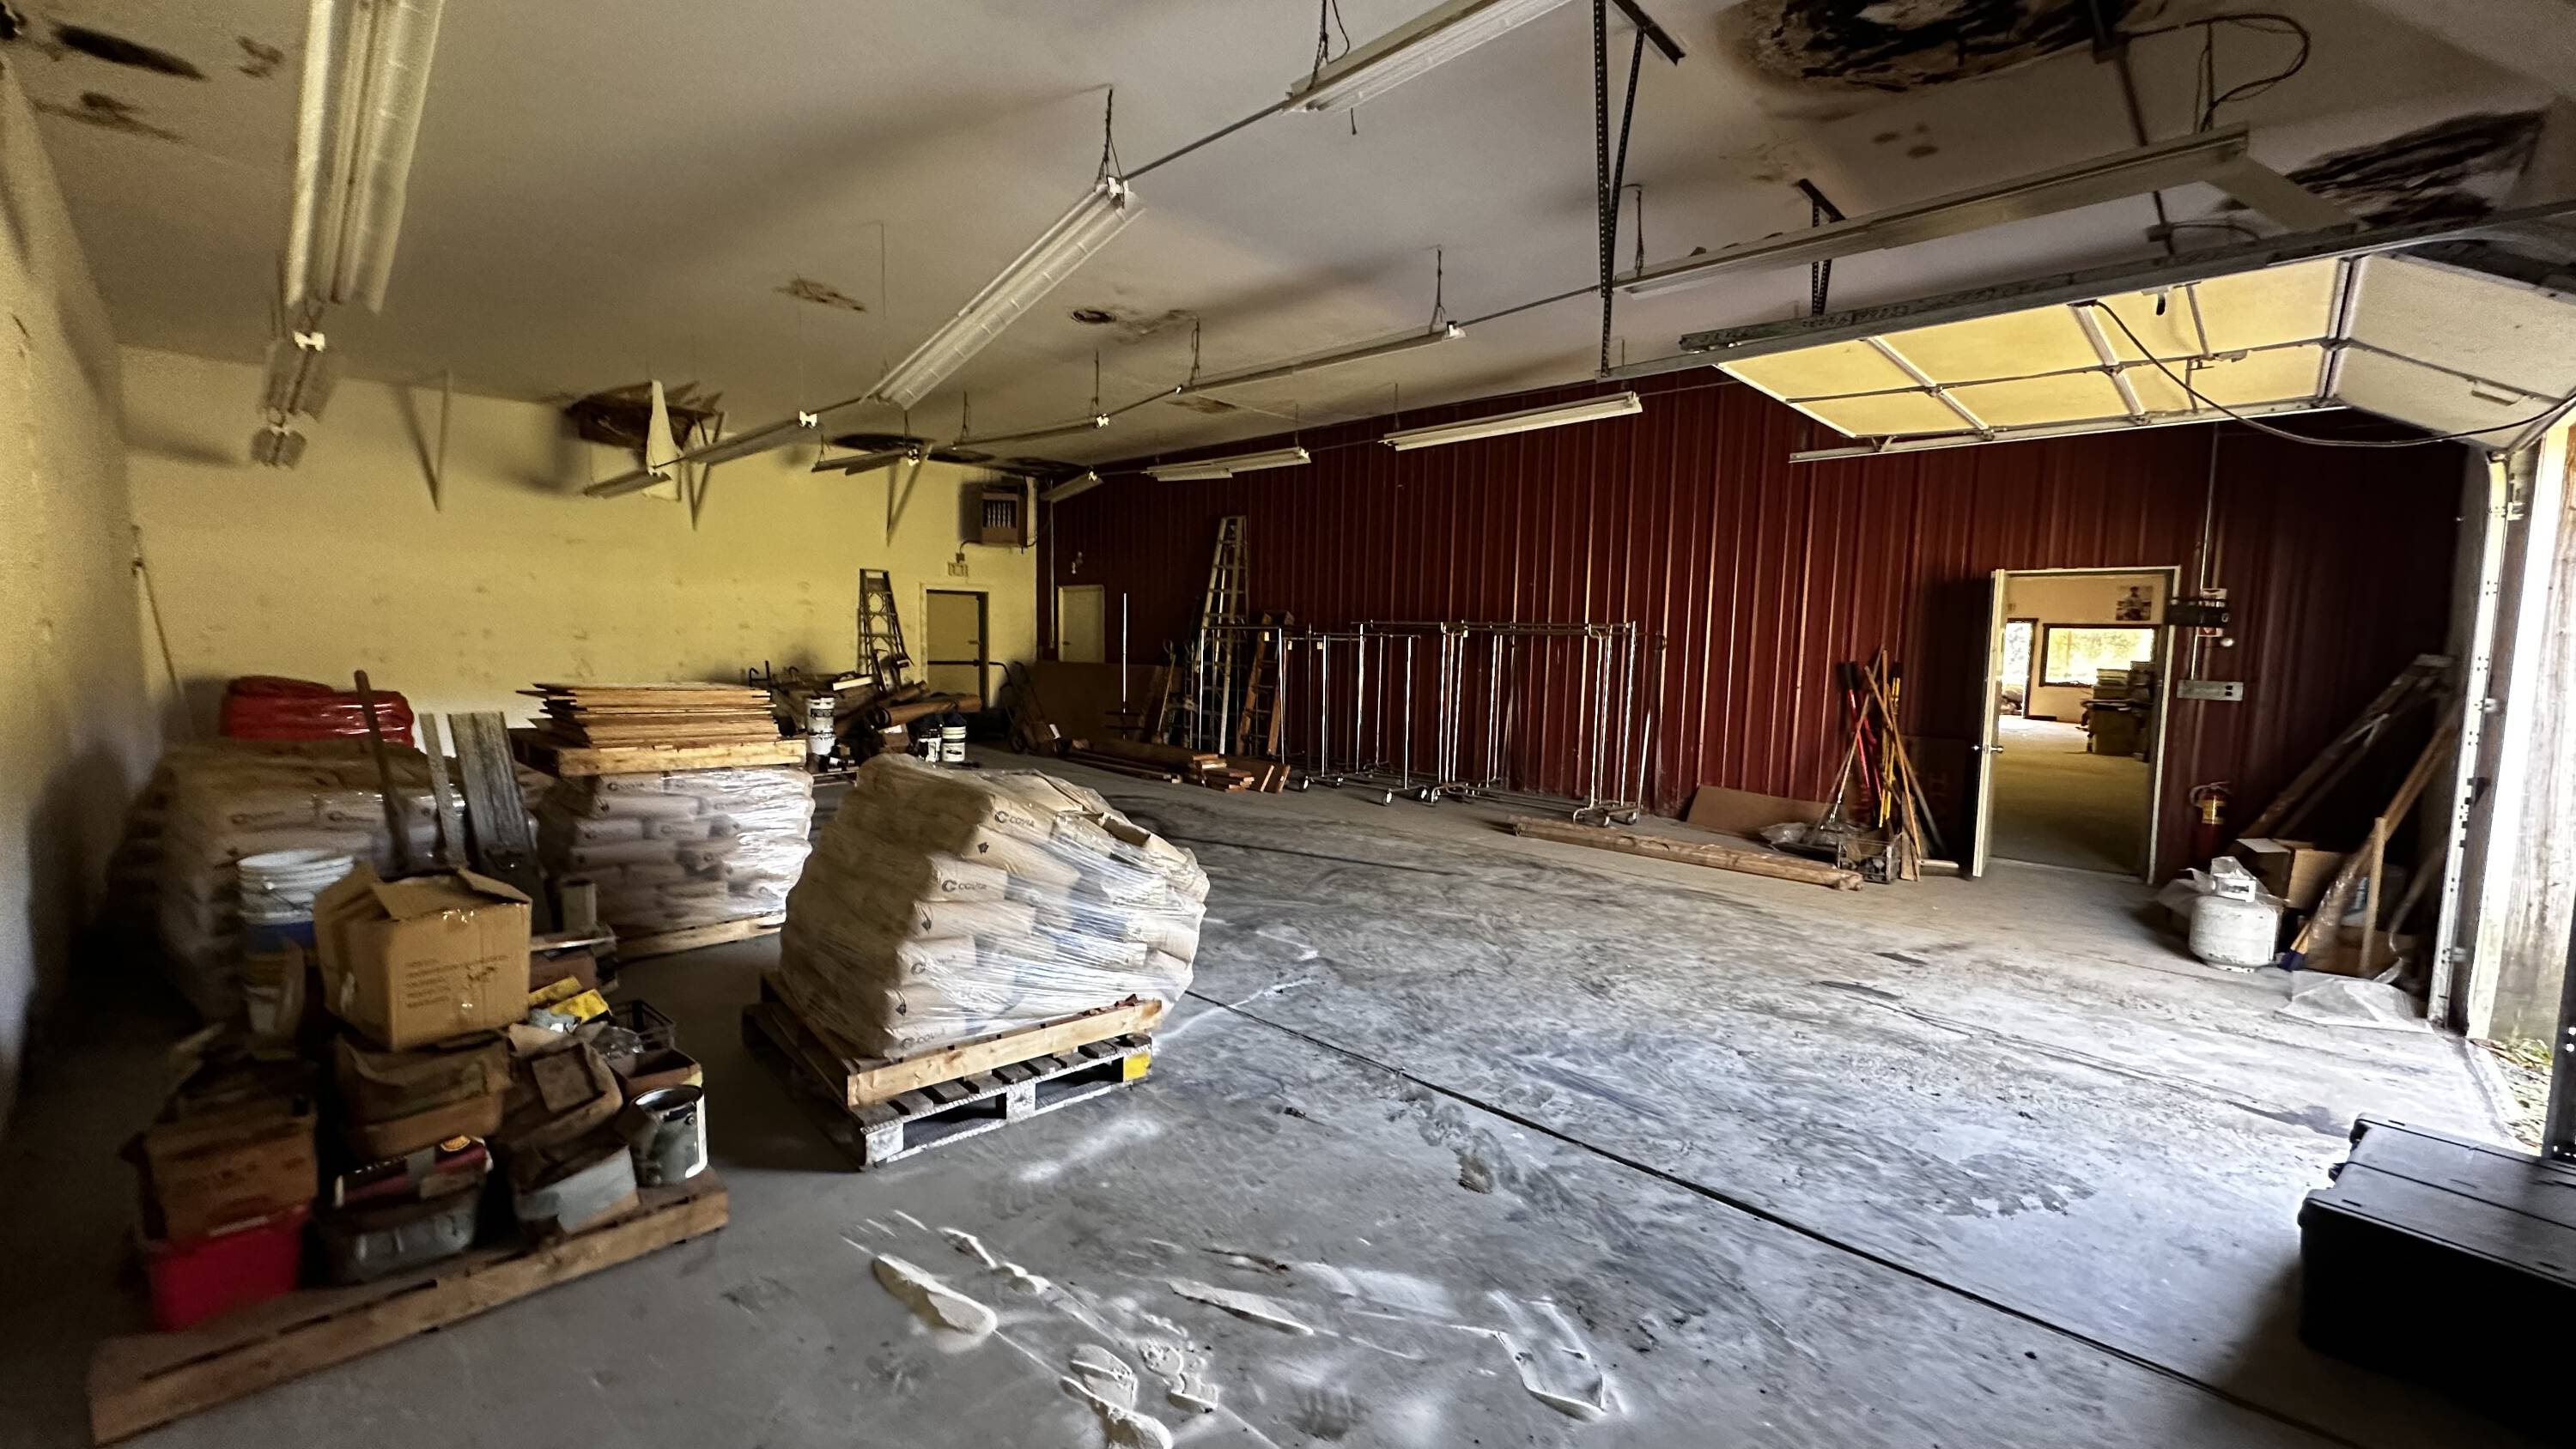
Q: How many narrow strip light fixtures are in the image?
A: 14